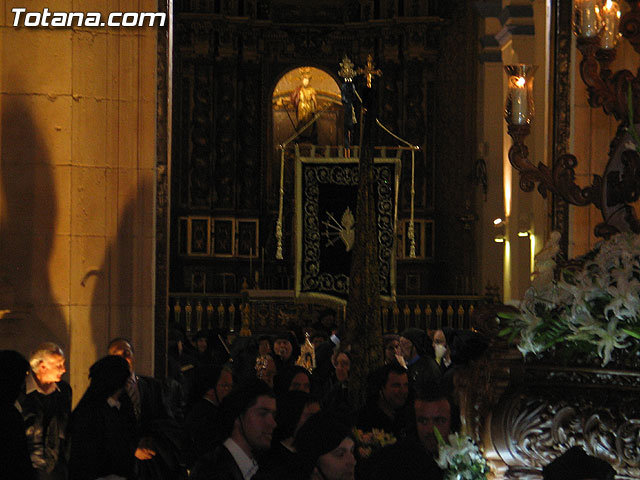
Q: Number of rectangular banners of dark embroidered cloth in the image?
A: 1